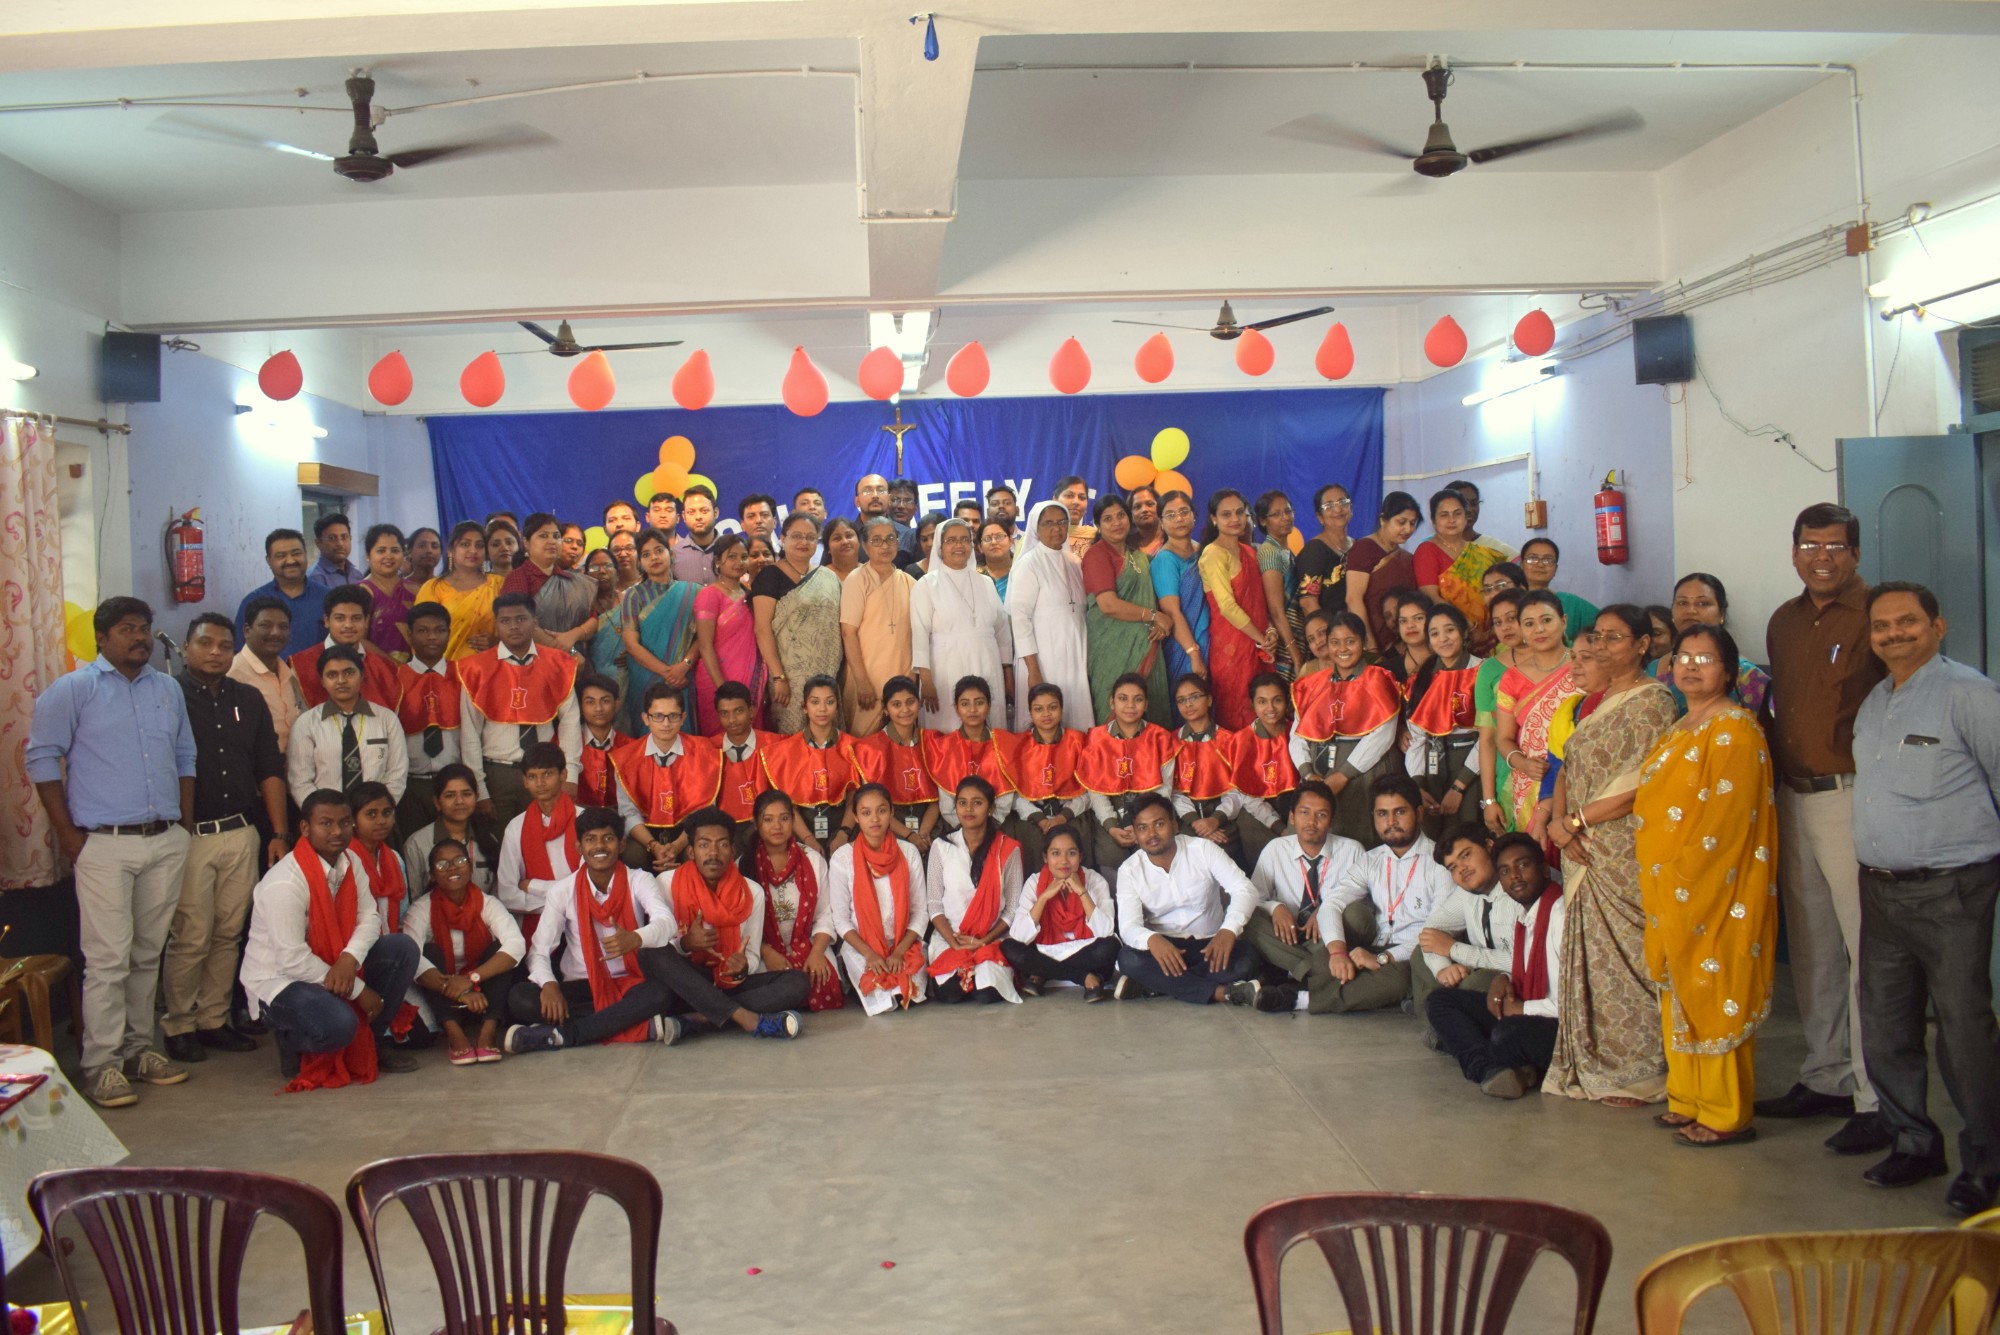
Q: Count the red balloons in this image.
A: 14